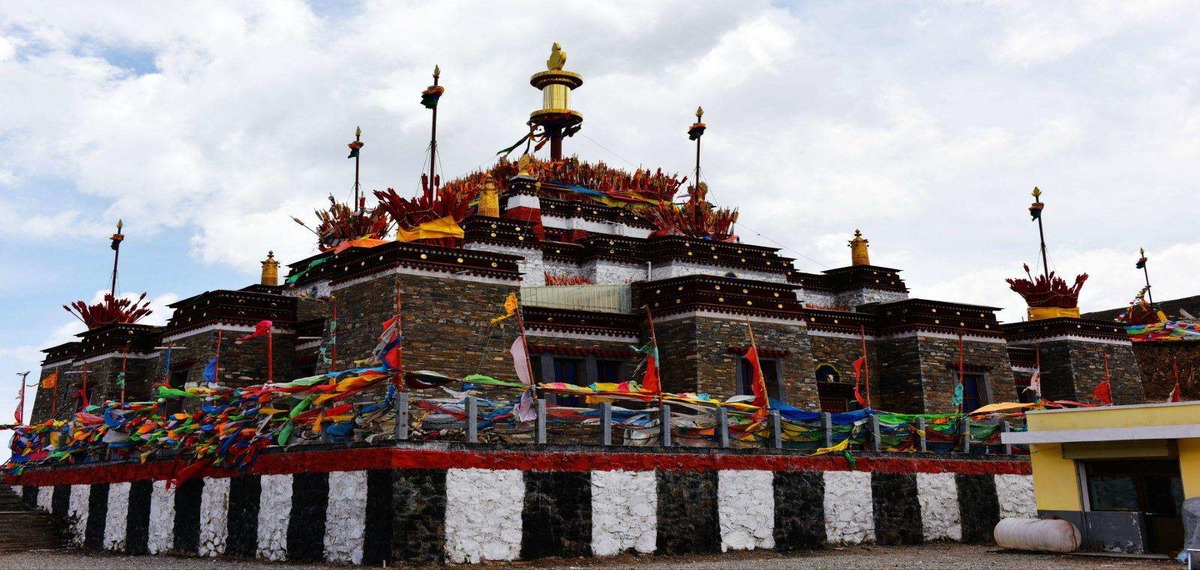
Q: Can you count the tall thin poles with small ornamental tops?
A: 6